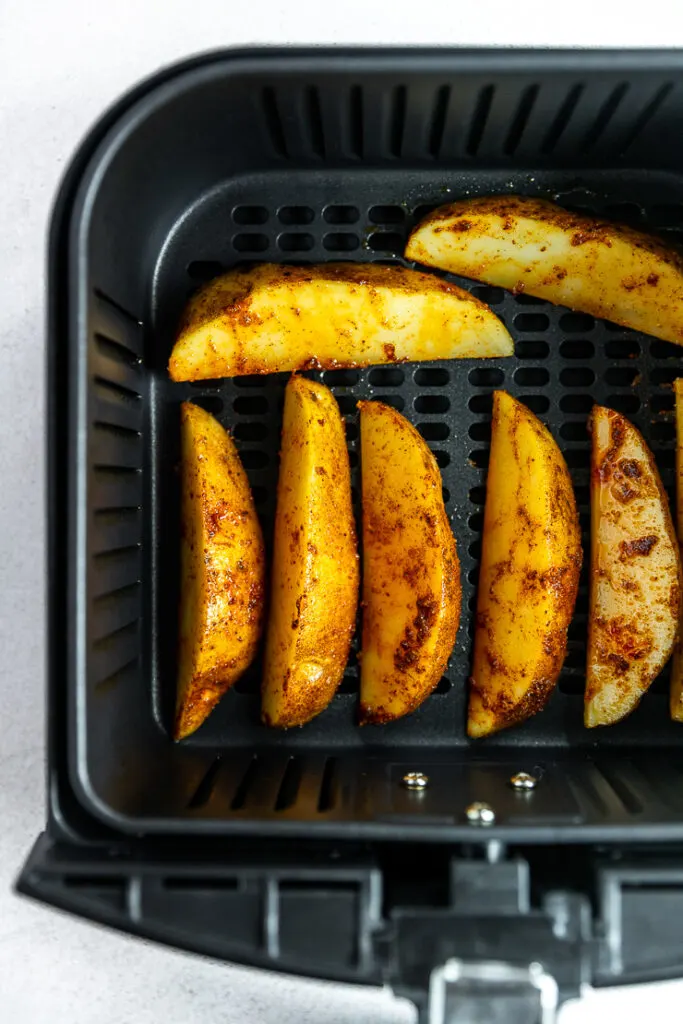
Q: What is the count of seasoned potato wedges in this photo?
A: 8